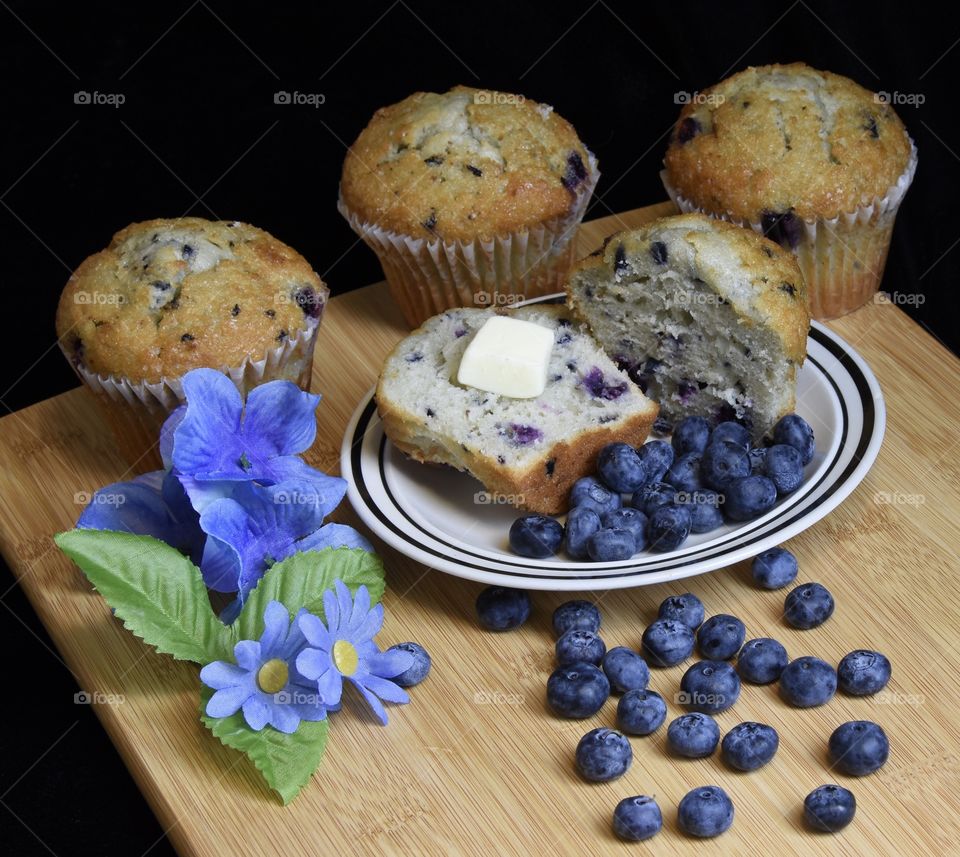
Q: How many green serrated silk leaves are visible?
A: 3